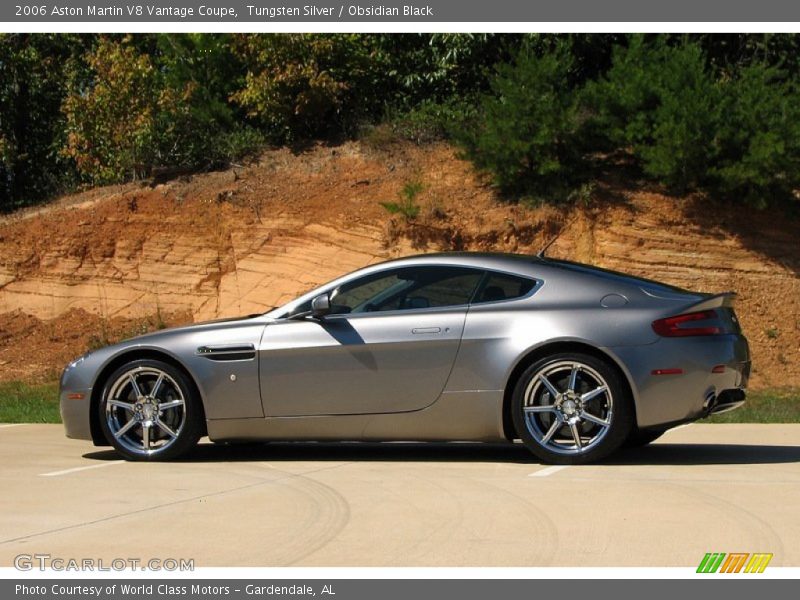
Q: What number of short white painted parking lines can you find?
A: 2